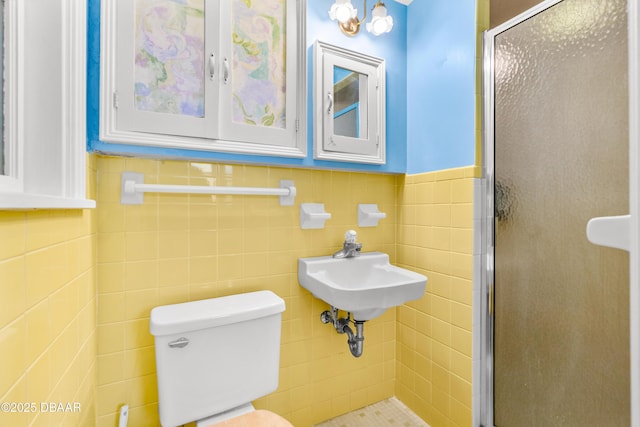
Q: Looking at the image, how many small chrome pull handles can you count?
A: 3